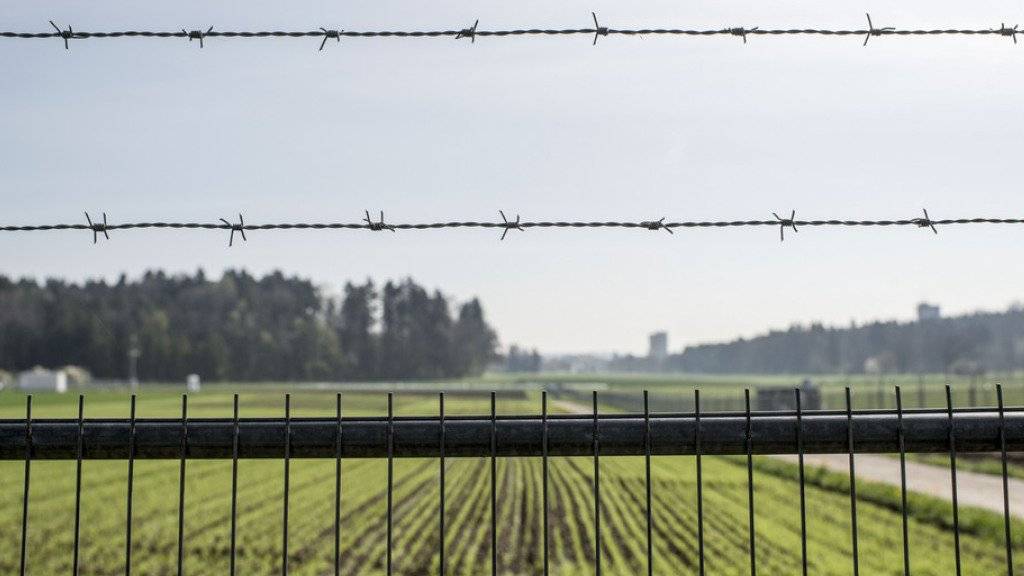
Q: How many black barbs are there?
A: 15